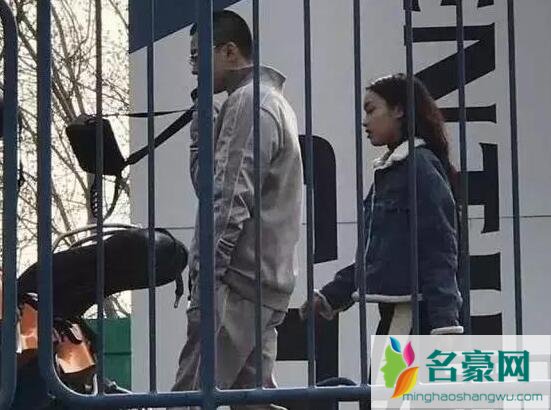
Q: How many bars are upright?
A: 11